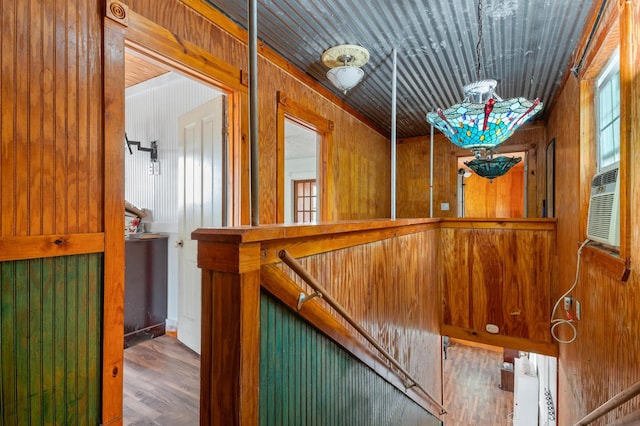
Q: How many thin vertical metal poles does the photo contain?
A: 3